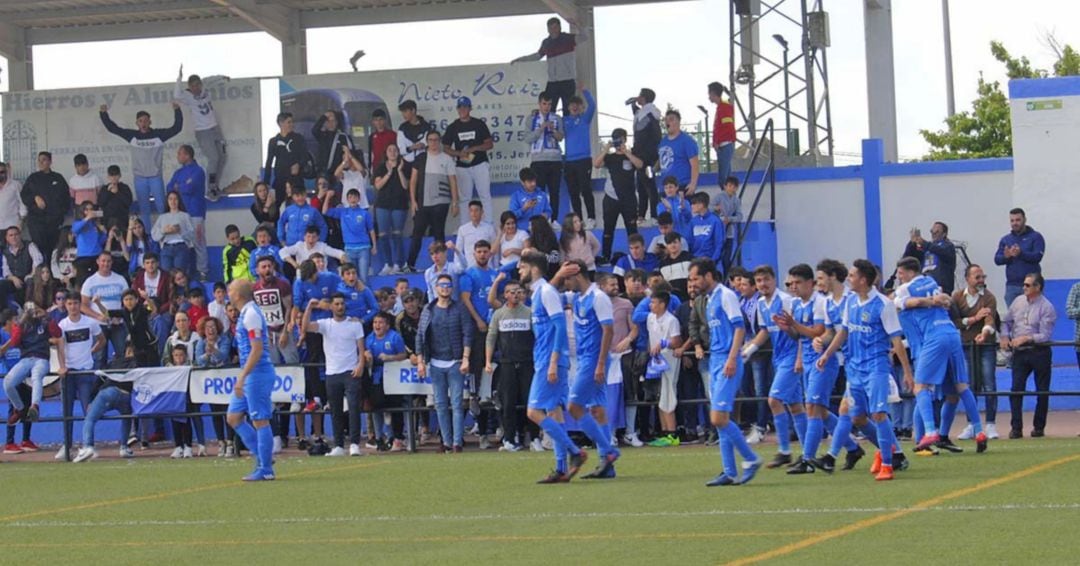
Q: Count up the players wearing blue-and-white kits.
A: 10